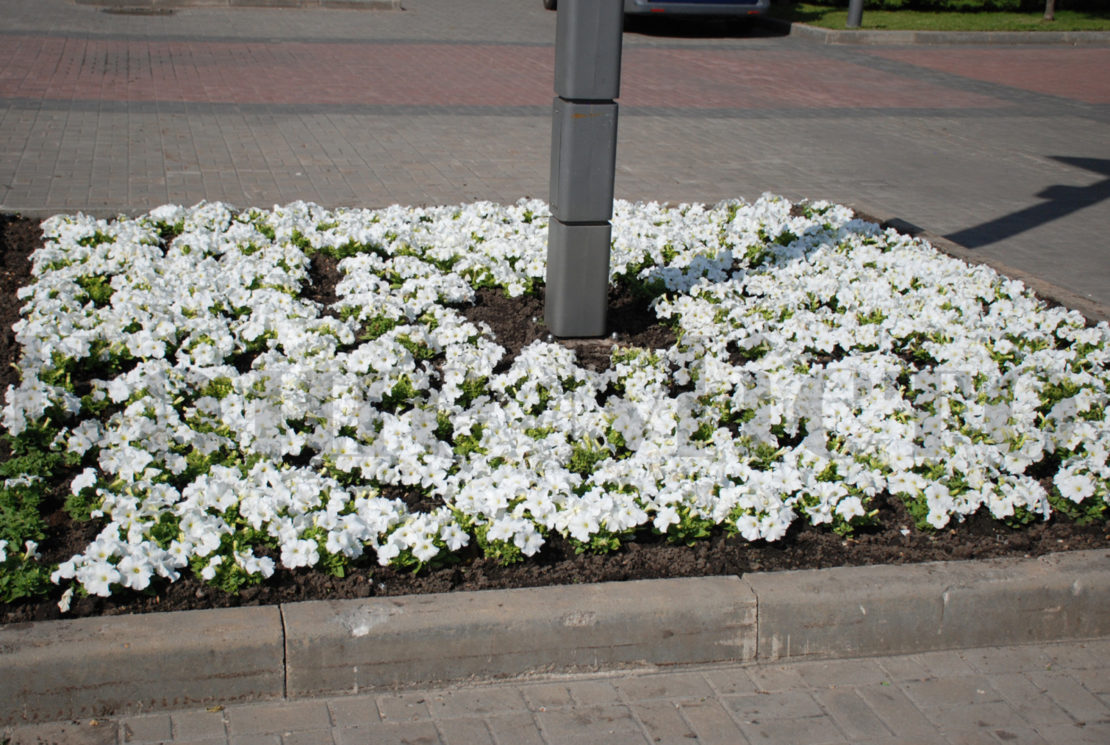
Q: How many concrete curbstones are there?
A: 3